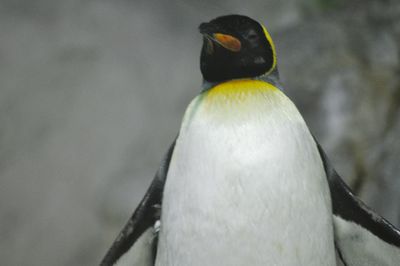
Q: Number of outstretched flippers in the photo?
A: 2